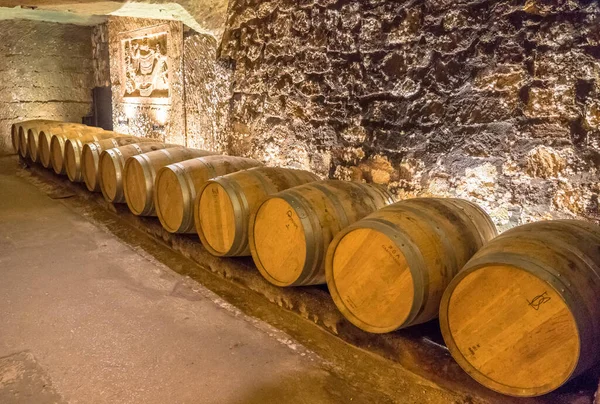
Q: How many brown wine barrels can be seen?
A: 14